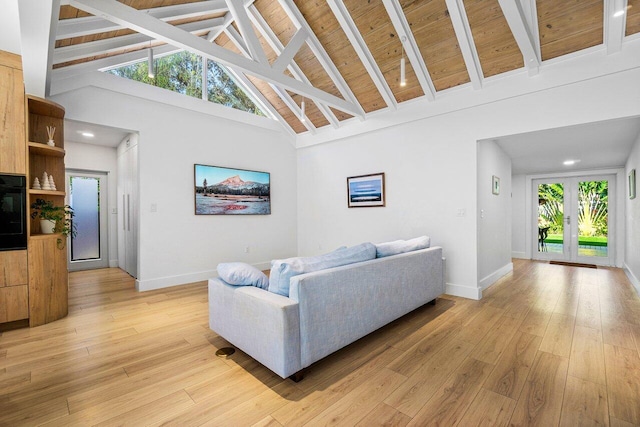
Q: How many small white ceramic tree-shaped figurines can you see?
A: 3